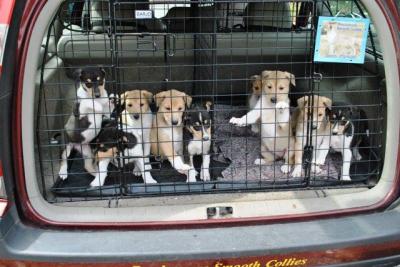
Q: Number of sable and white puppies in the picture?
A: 5